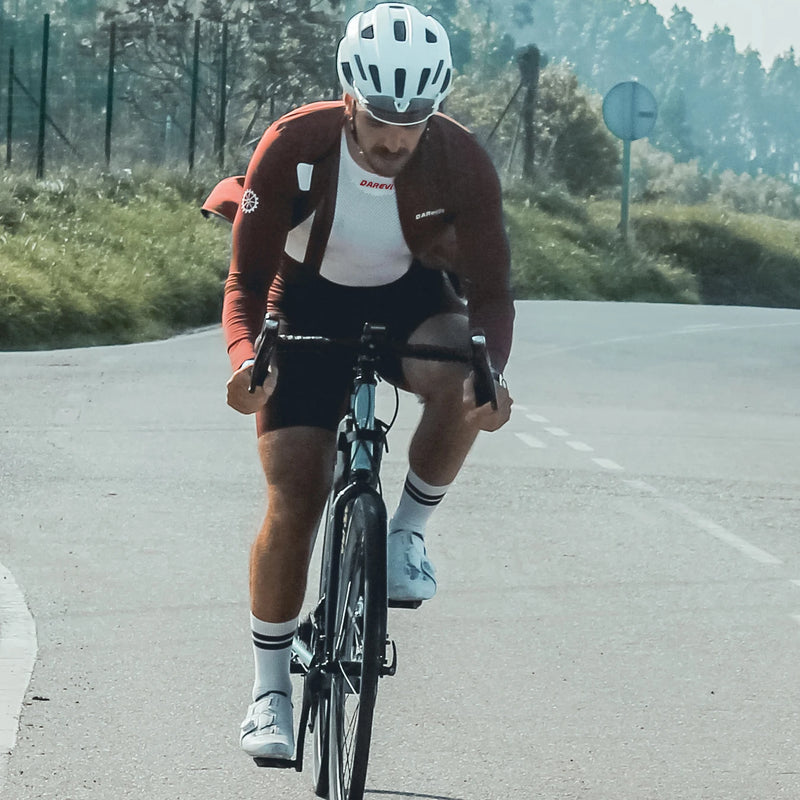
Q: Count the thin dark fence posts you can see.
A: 5